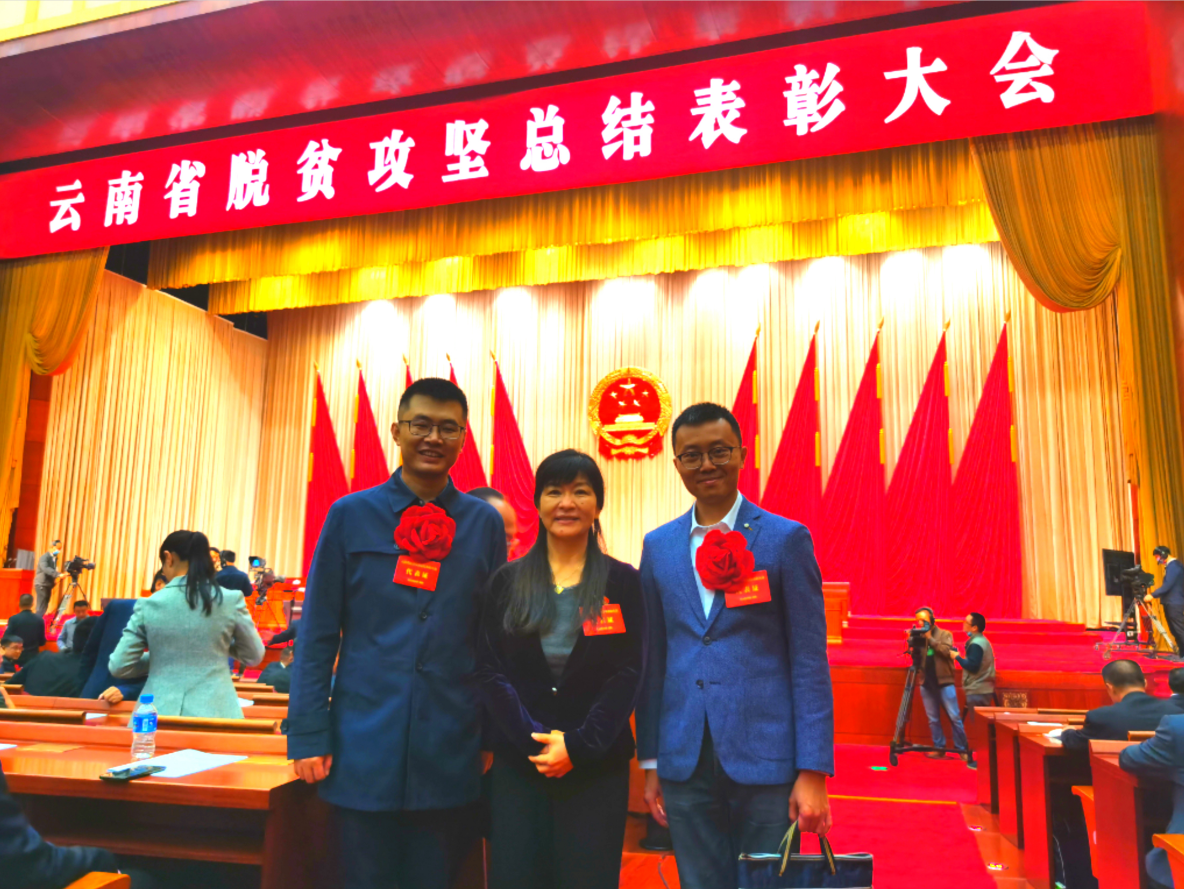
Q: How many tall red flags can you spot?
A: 10